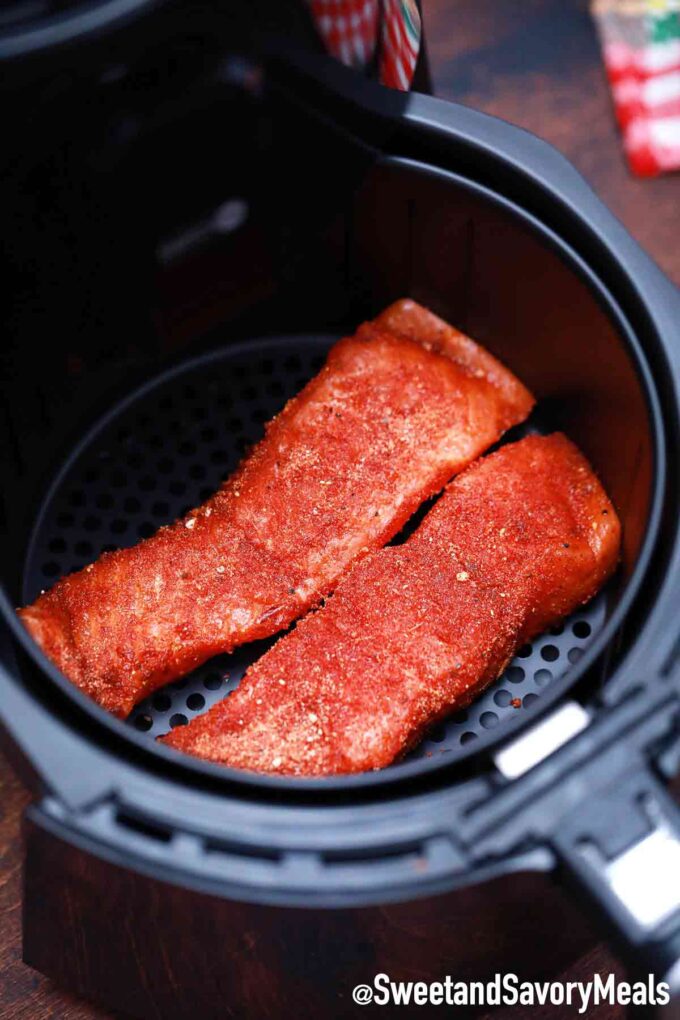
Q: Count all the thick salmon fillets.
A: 2